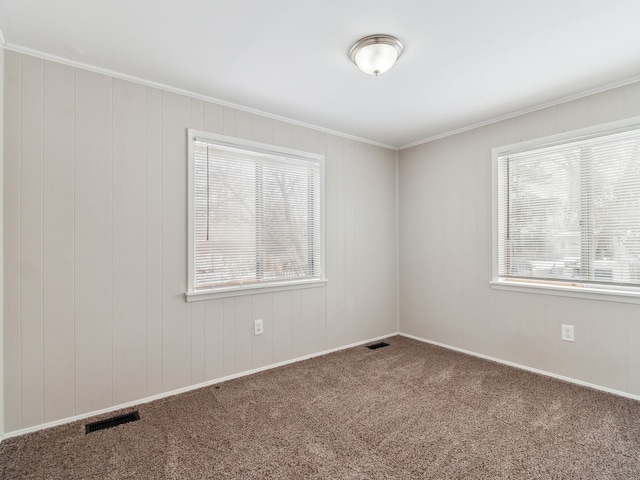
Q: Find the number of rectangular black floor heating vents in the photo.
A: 2